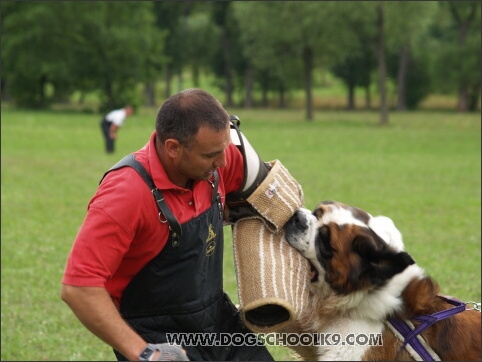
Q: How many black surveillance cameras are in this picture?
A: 0